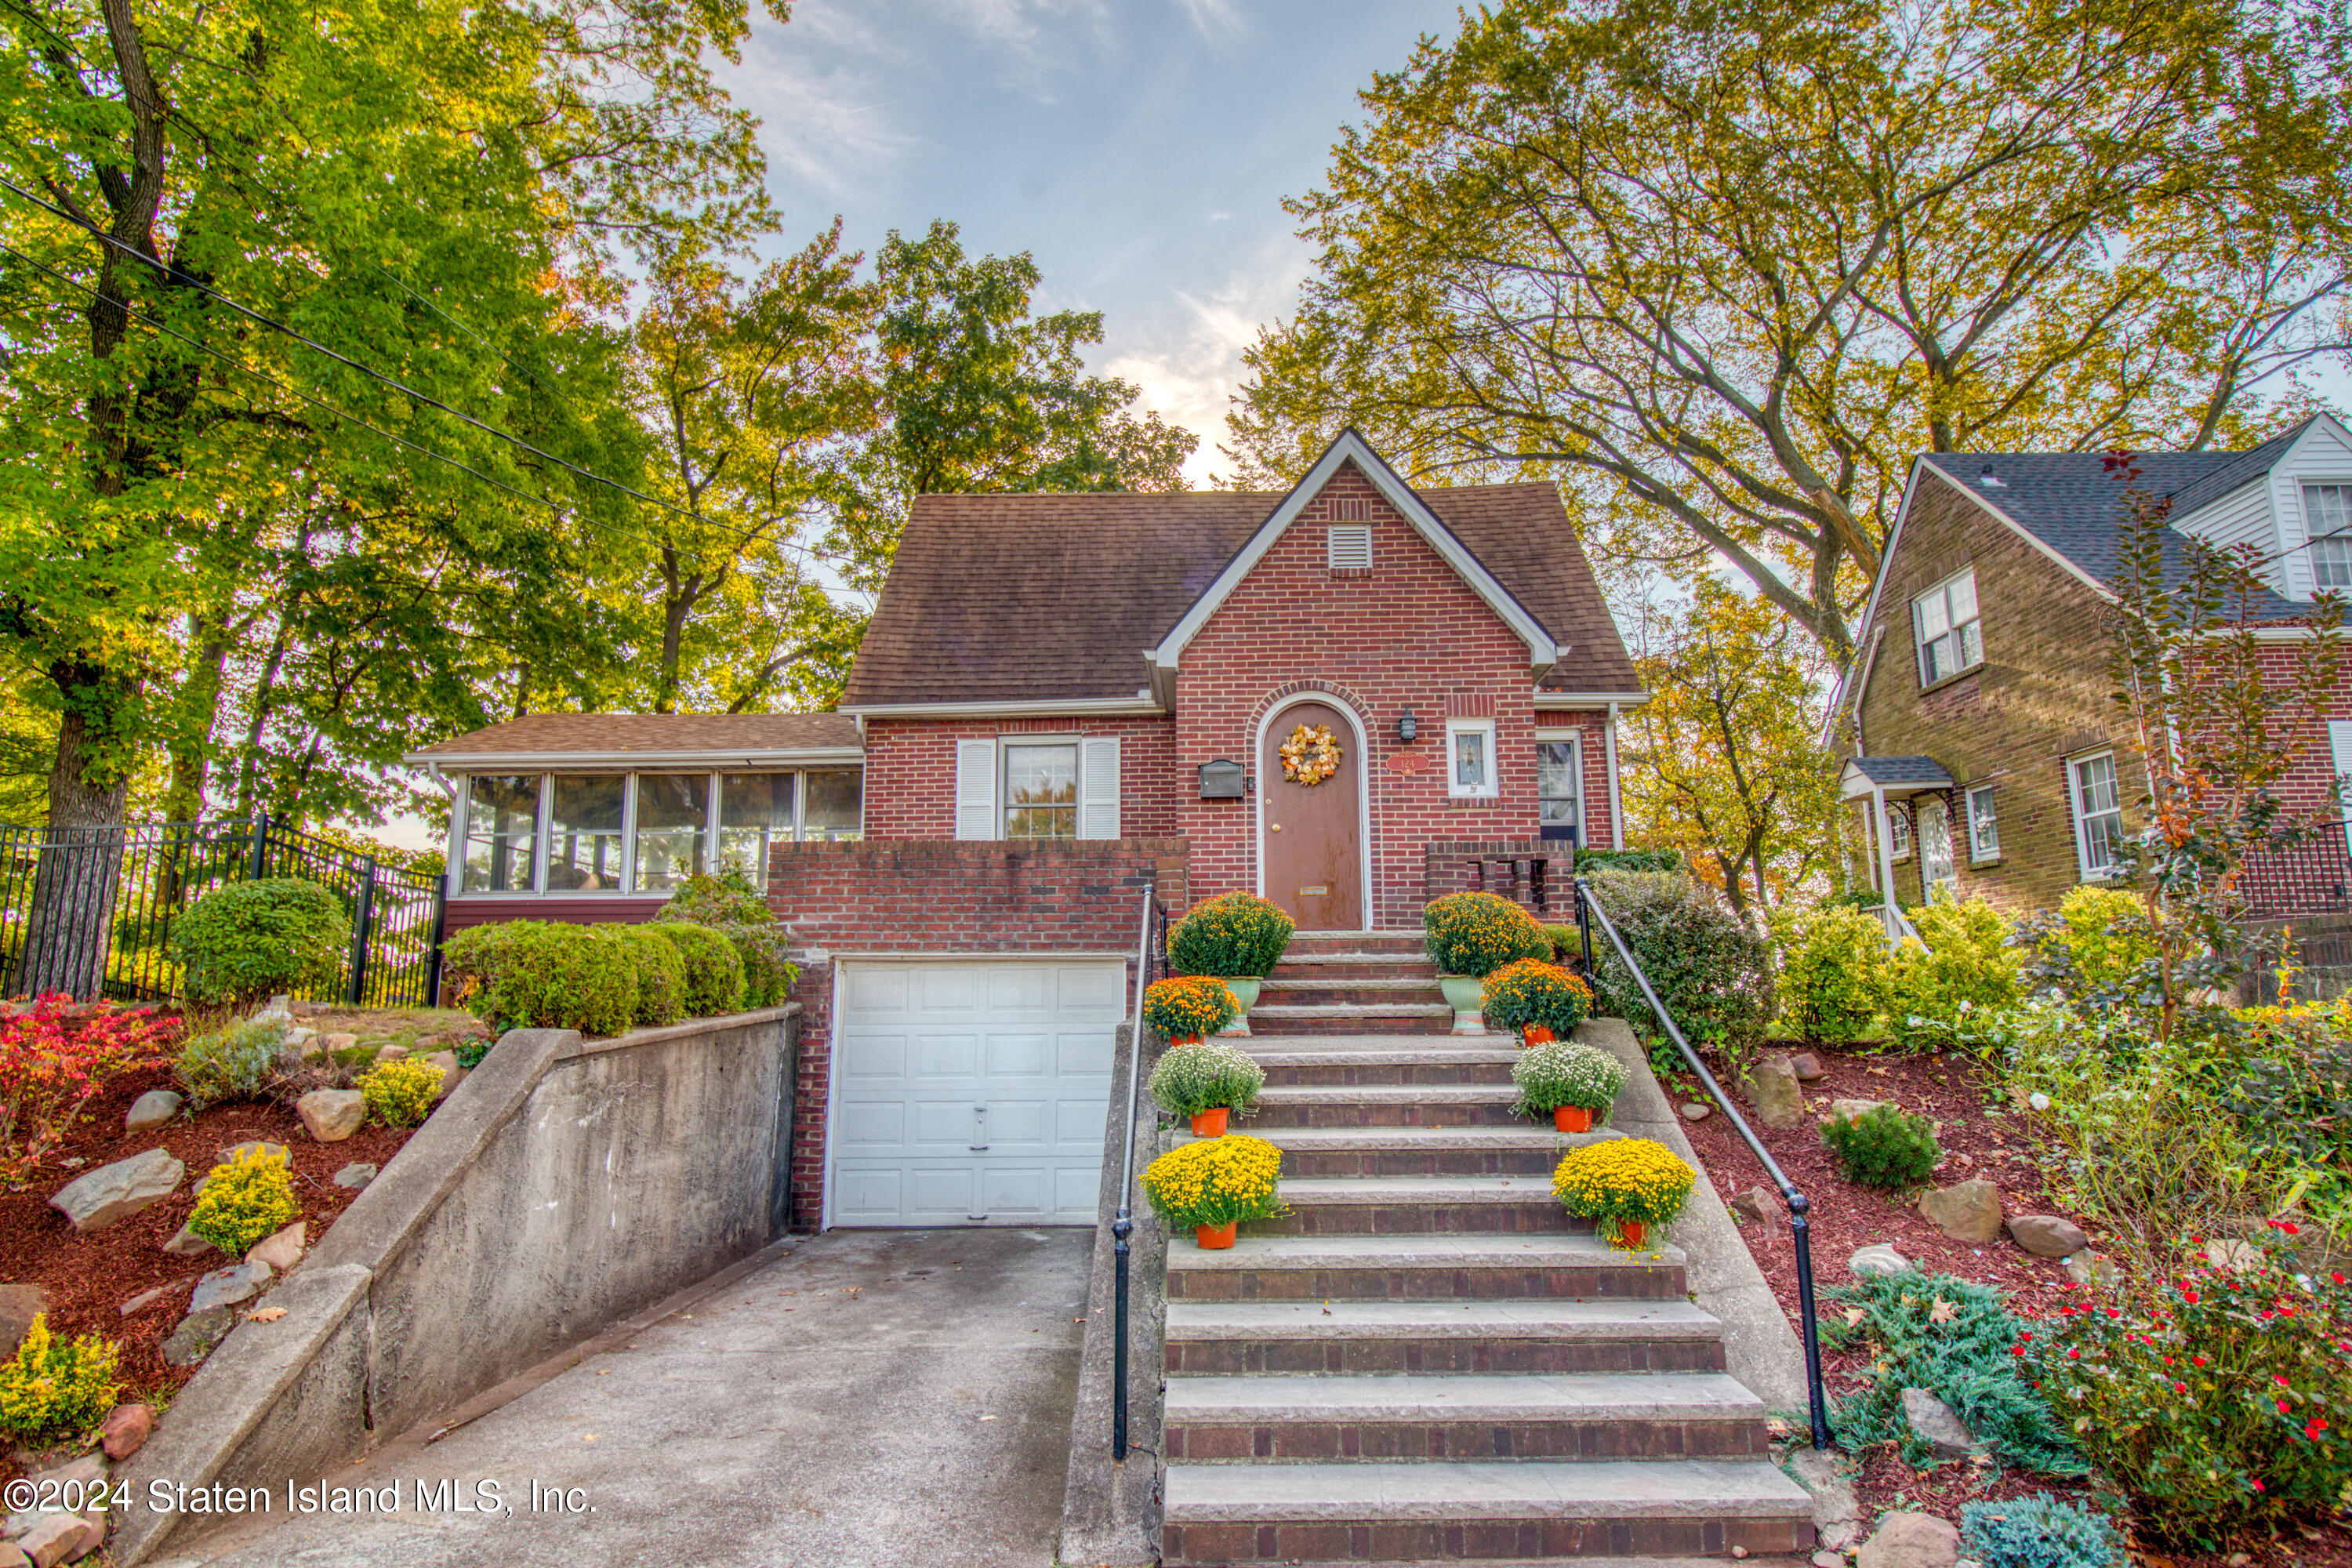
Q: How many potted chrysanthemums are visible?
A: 8